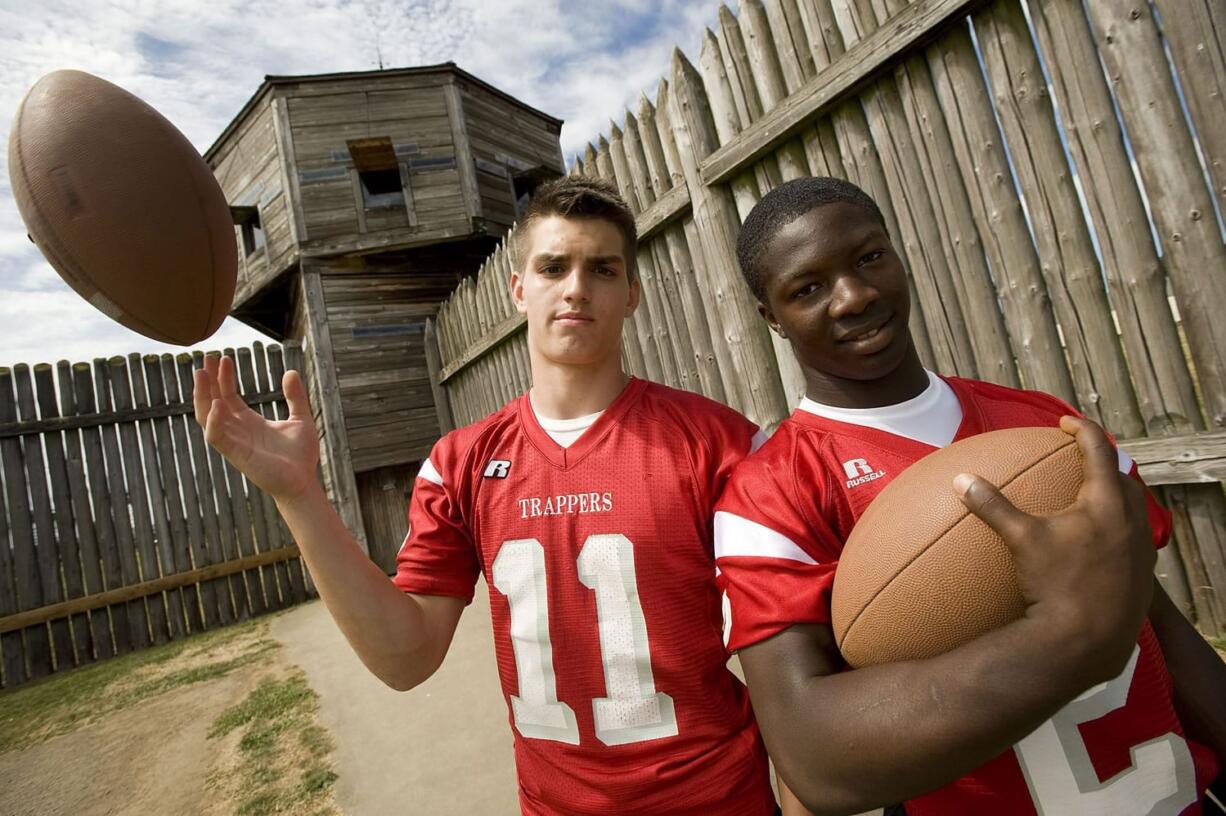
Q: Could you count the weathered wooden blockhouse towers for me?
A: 1